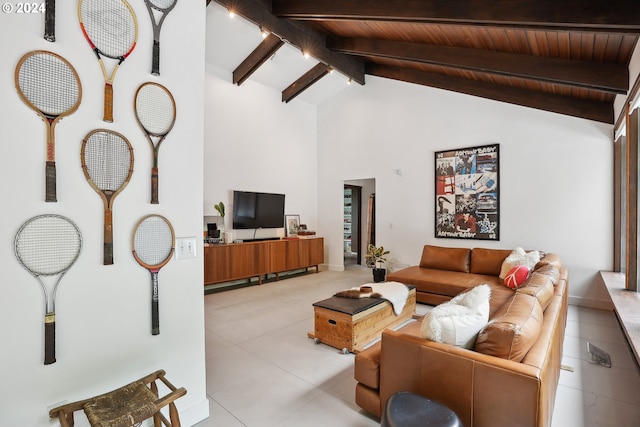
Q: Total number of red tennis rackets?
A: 1